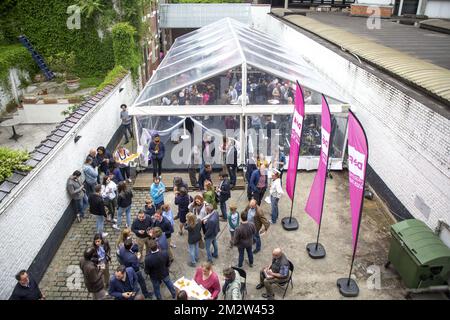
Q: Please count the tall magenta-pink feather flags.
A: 3